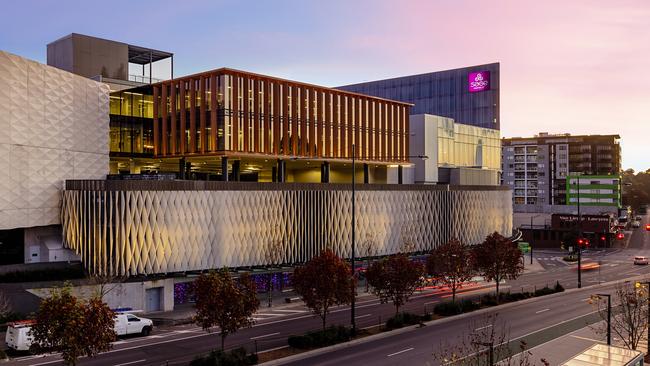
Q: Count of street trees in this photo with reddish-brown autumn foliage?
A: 6